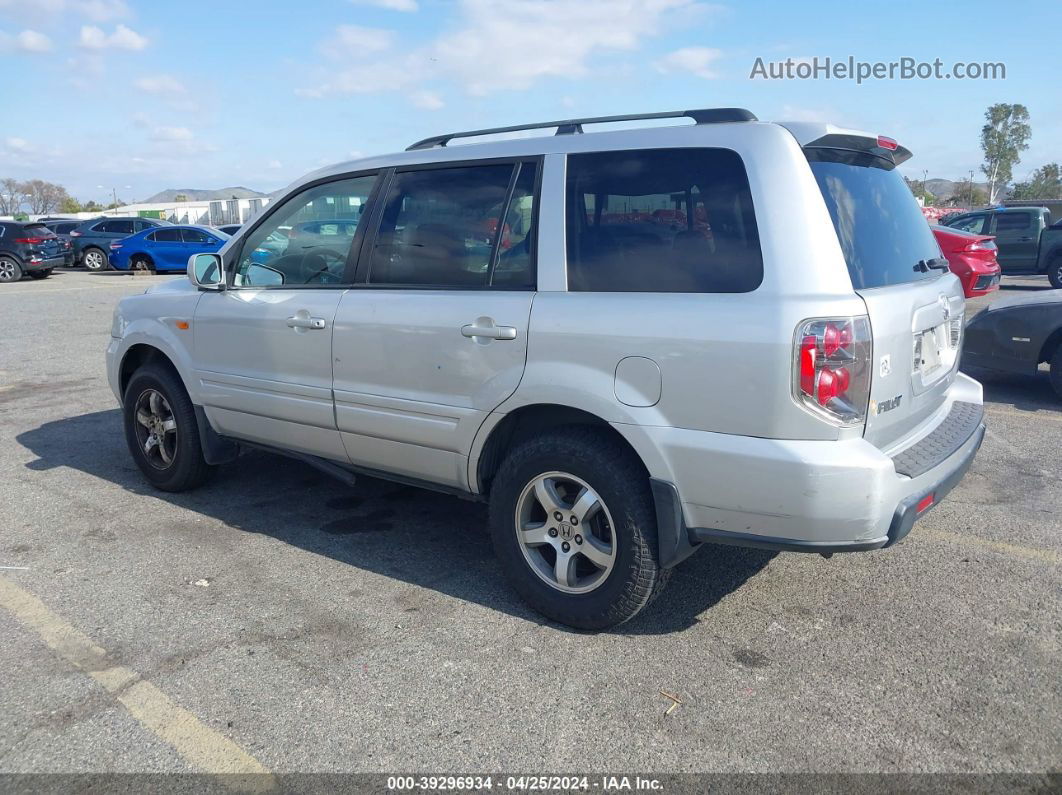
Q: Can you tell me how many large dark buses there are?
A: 0